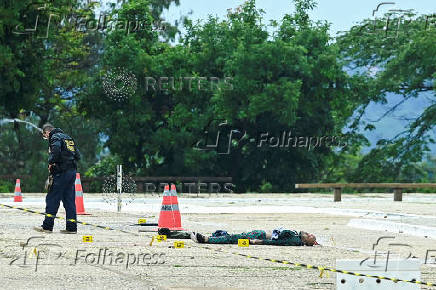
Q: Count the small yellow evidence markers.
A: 5